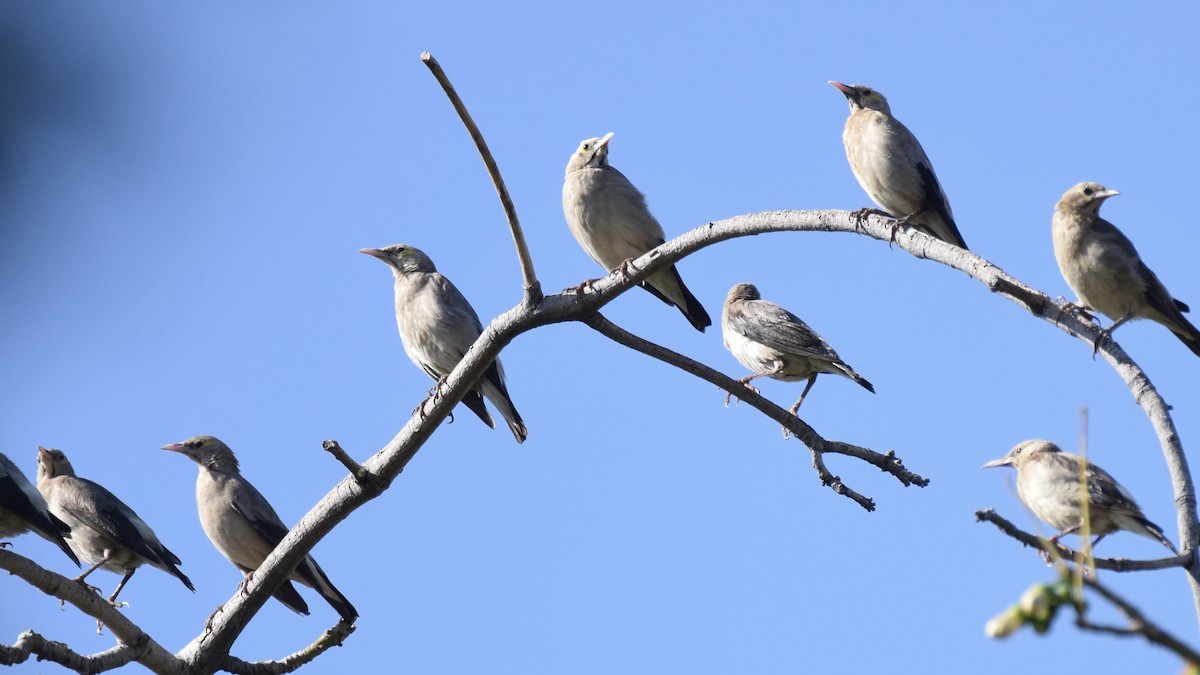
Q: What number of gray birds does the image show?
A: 9